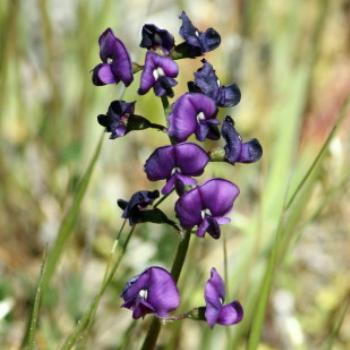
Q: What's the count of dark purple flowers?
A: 6